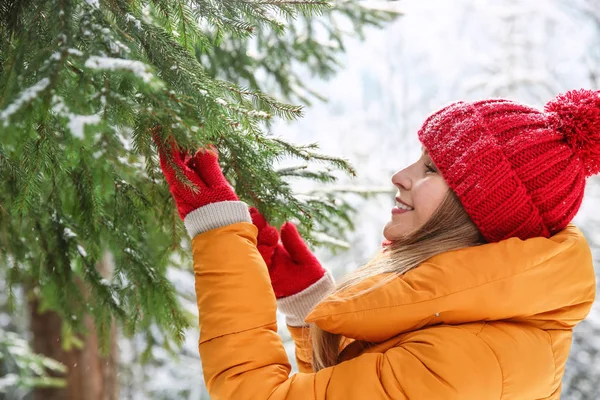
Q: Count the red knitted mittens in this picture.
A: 2